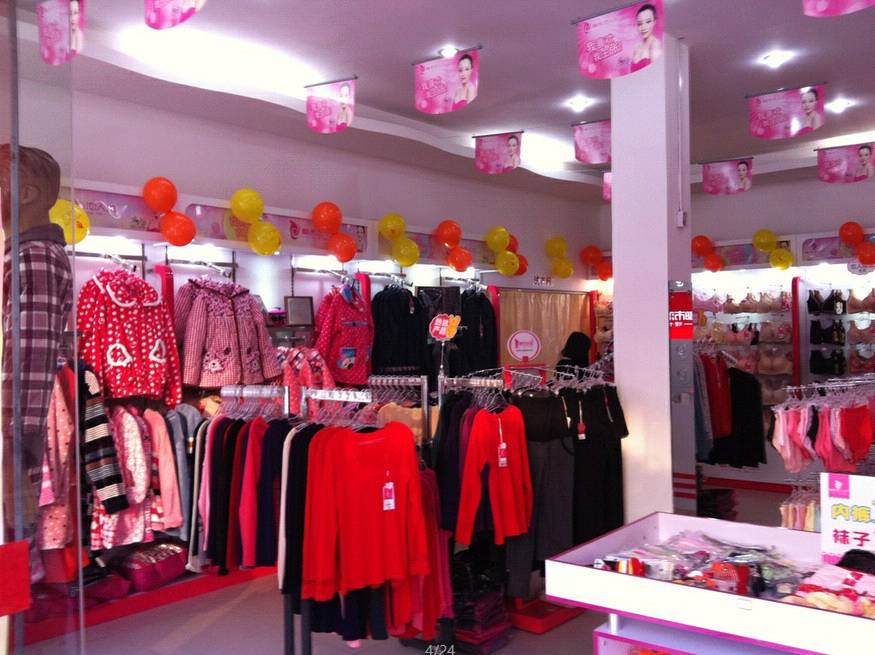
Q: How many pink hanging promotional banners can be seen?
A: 12